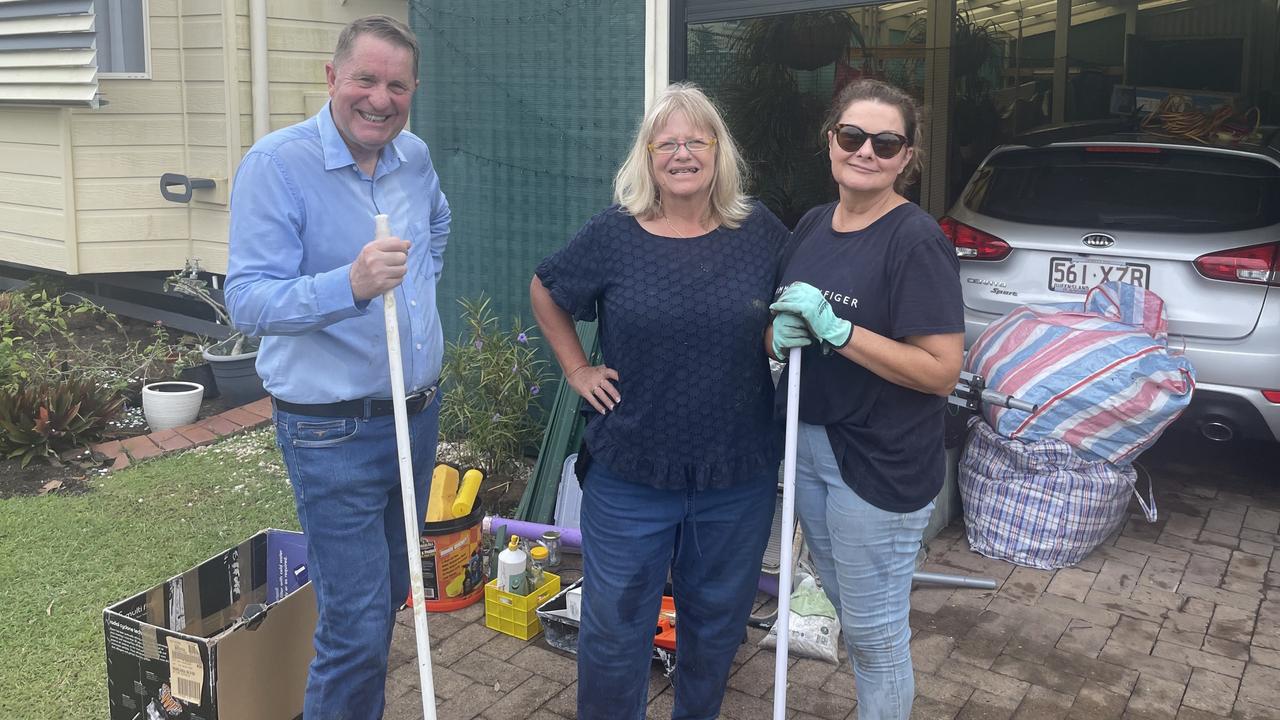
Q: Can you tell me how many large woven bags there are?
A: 2